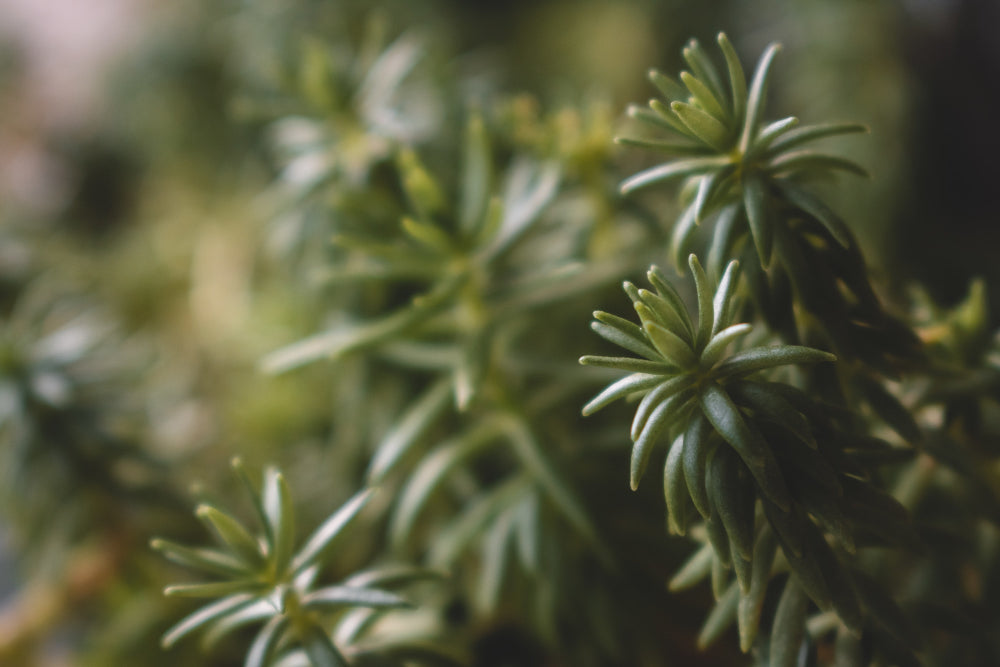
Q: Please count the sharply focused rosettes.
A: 2